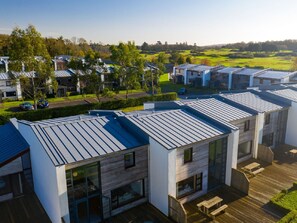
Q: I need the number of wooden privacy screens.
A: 3